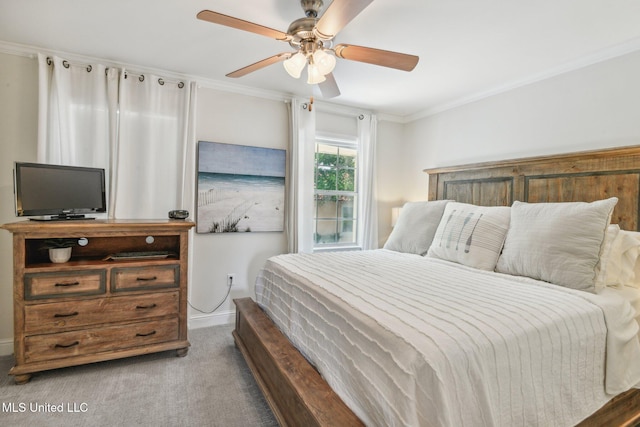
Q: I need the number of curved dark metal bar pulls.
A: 6